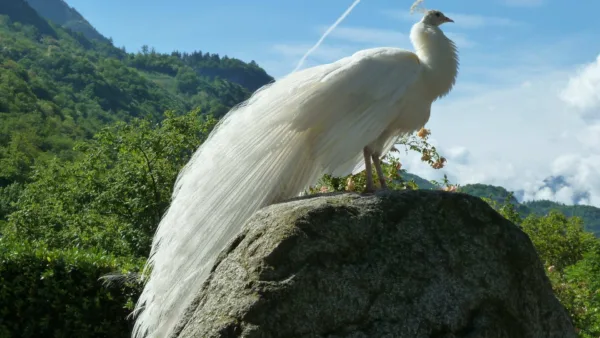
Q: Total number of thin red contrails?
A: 0